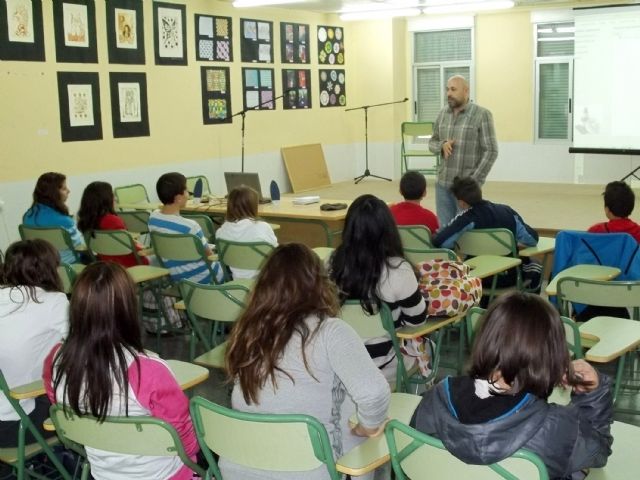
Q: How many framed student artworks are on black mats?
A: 14